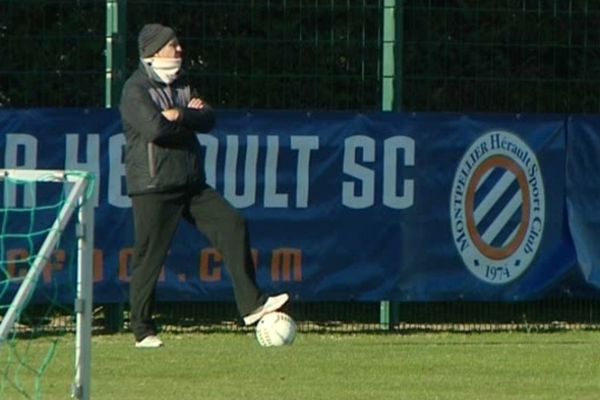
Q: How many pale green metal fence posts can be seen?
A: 2